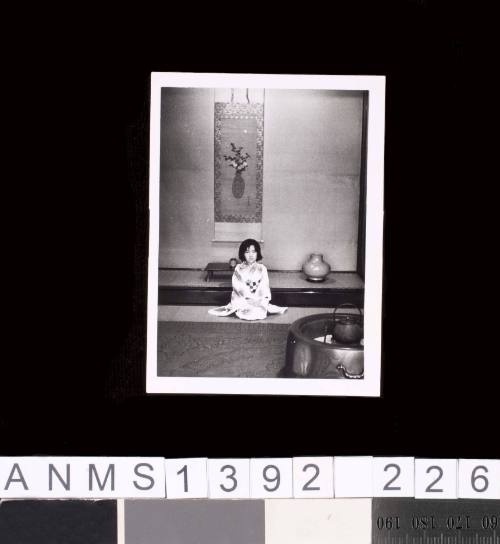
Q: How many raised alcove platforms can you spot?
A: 1